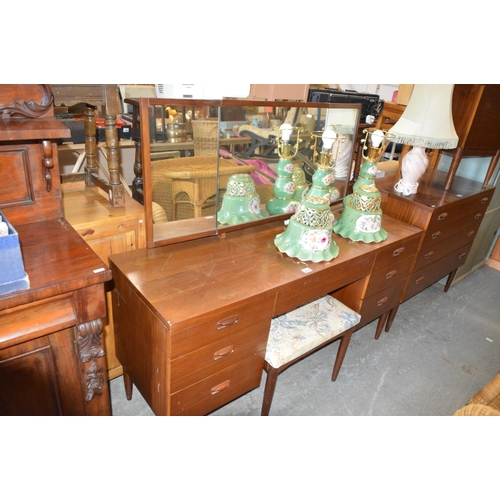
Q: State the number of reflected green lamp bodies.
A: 2